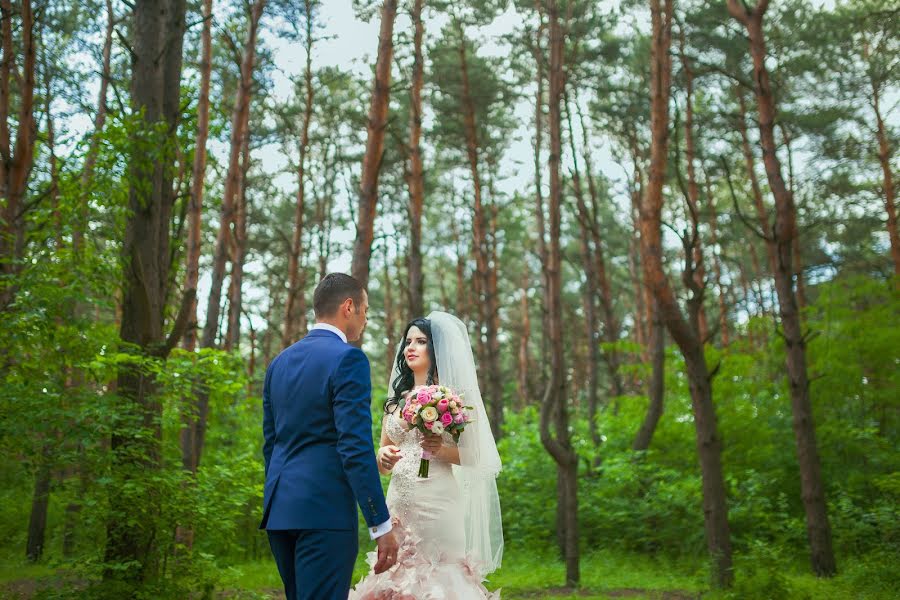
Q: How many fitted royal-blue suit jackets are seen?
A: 1